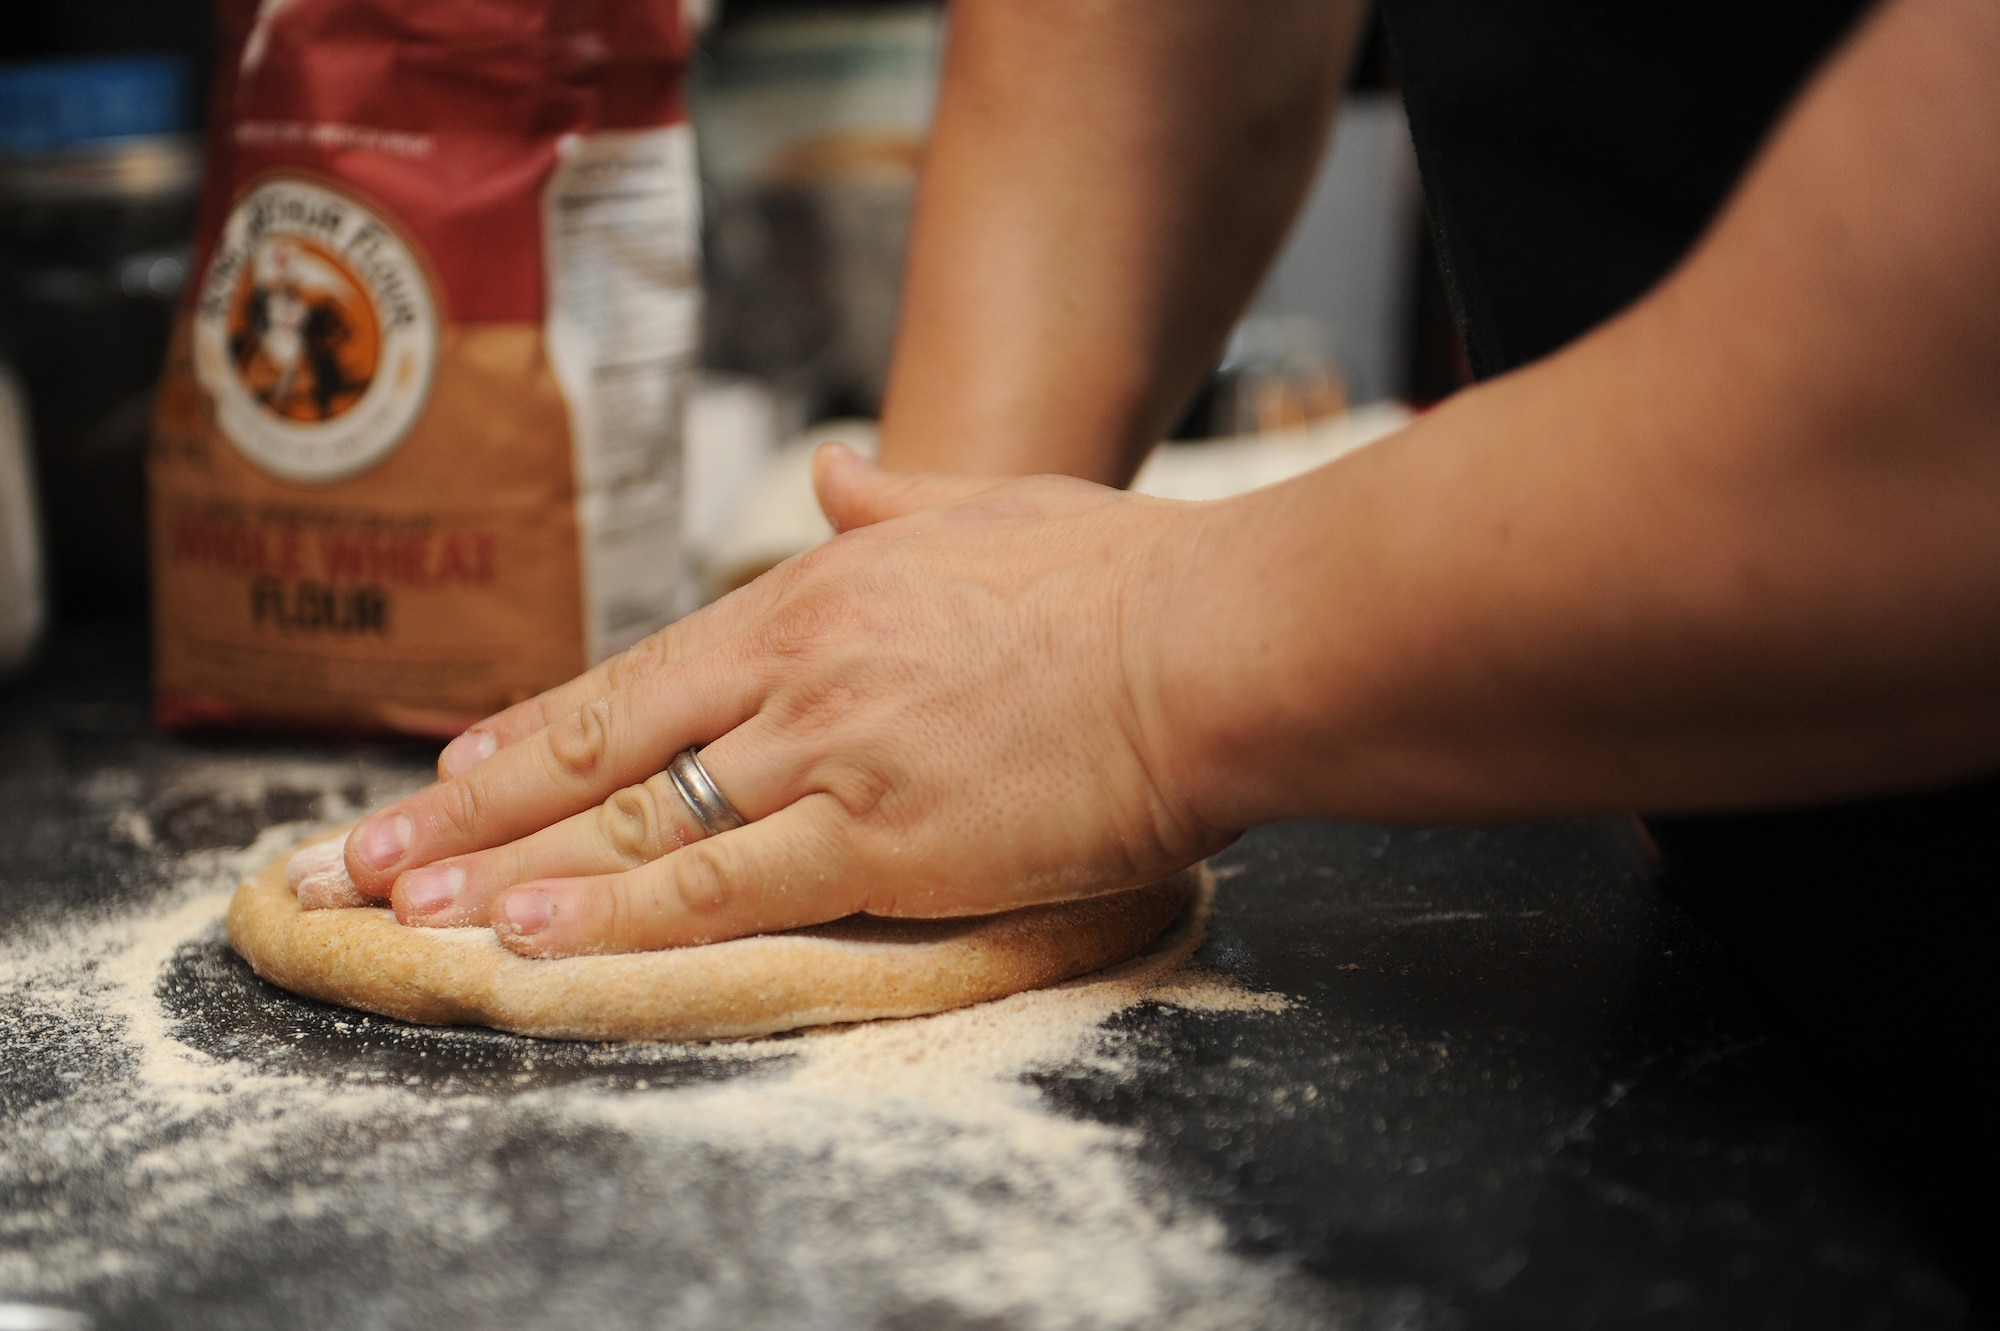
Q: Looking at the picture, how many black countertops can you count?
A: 1